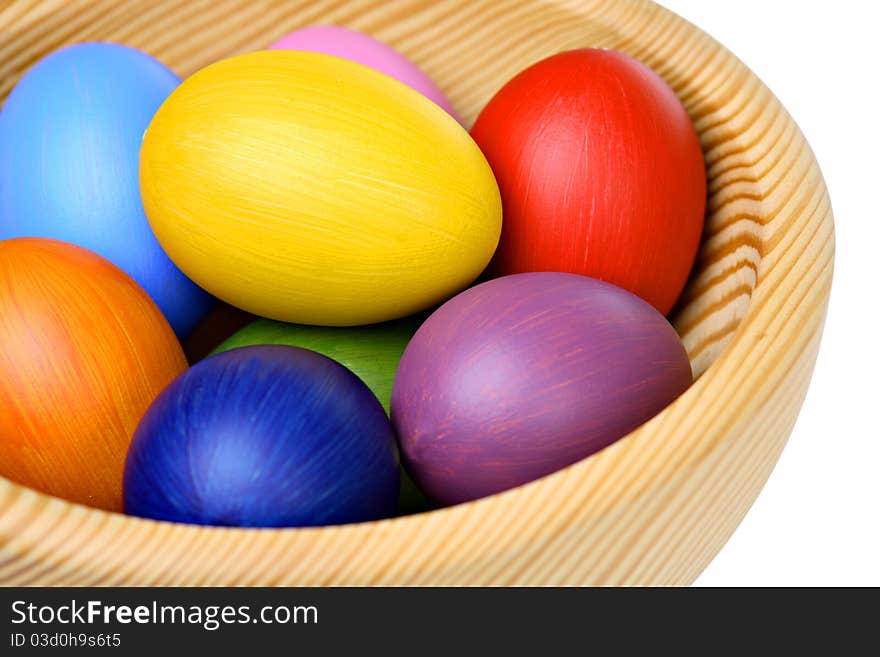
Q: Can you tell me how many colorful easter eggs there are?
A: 8